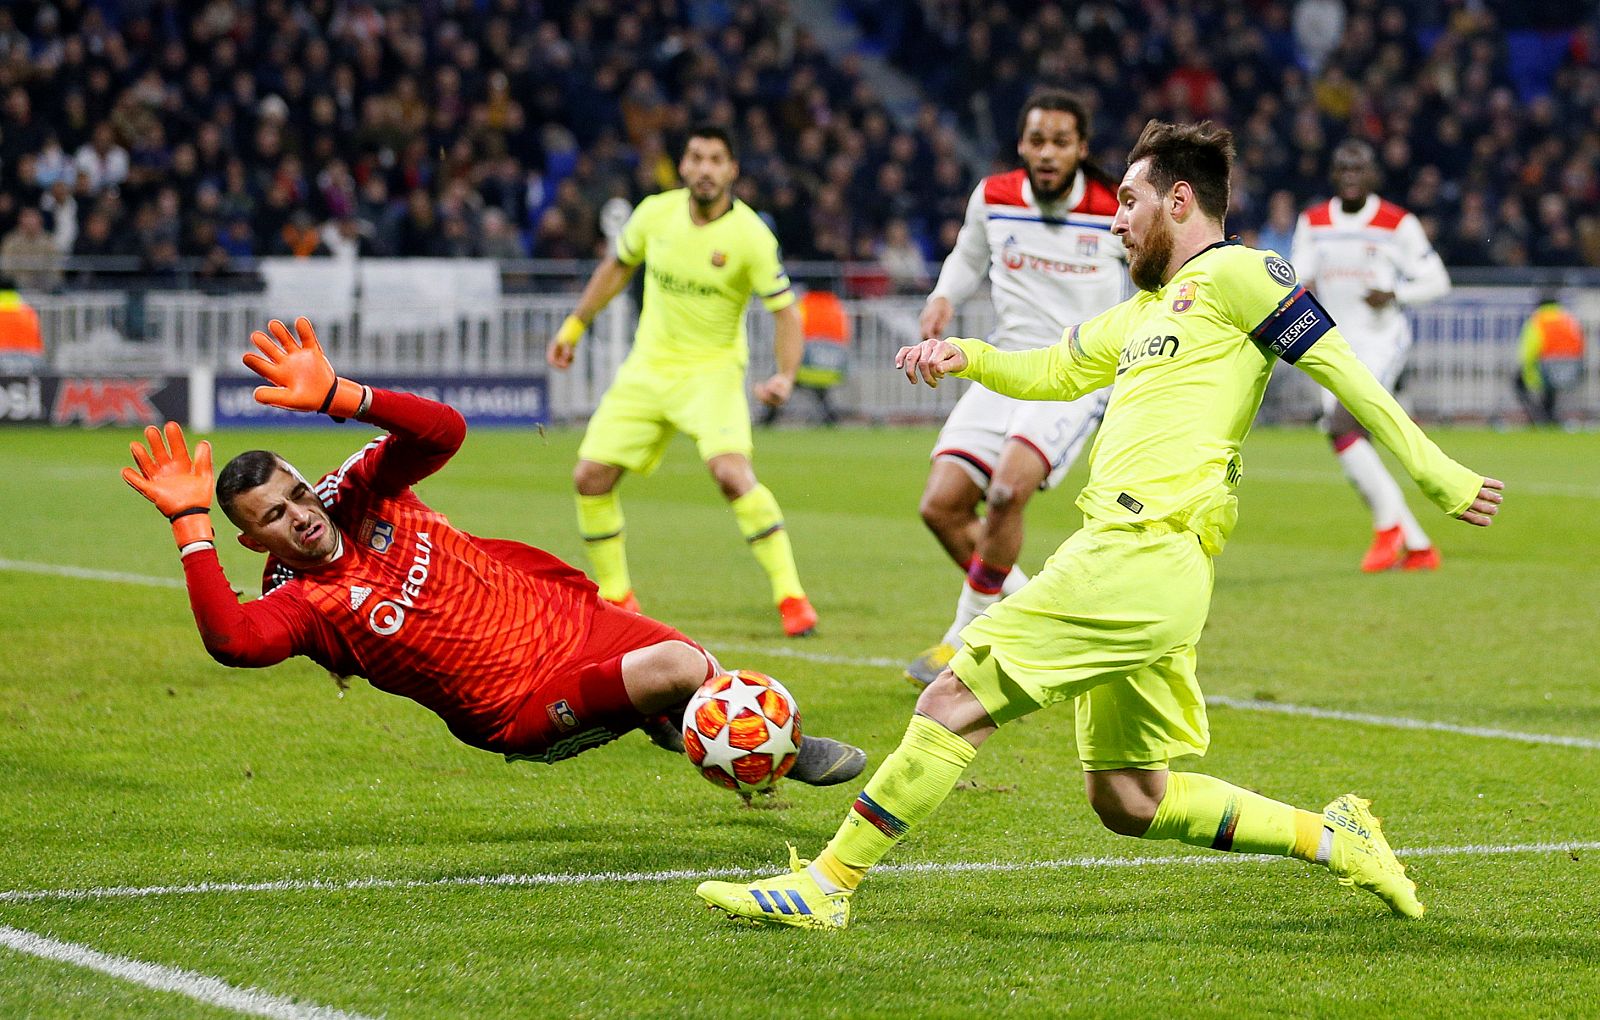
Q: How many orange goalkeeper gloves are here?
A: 2